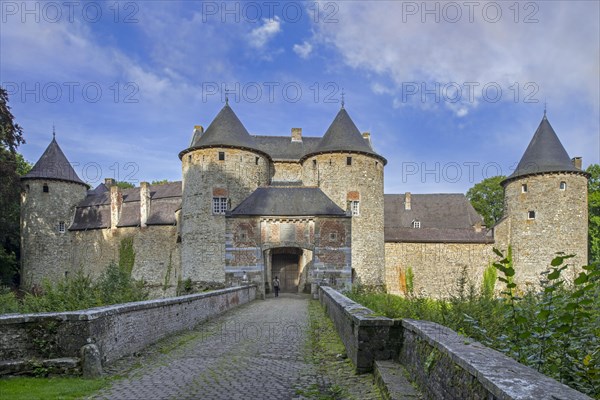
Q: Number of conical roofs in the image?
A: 4